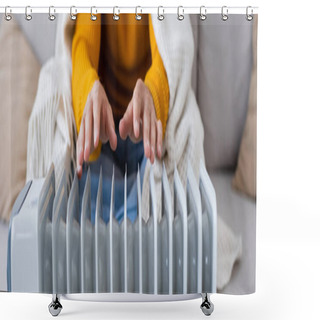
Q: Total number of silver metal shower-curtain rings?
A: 12